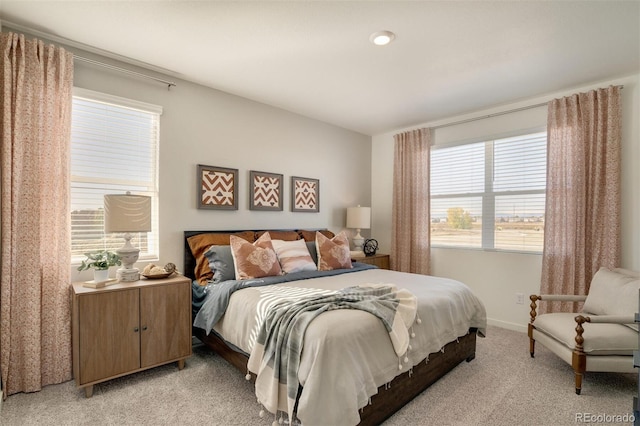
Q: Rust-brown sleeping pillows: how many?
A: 3